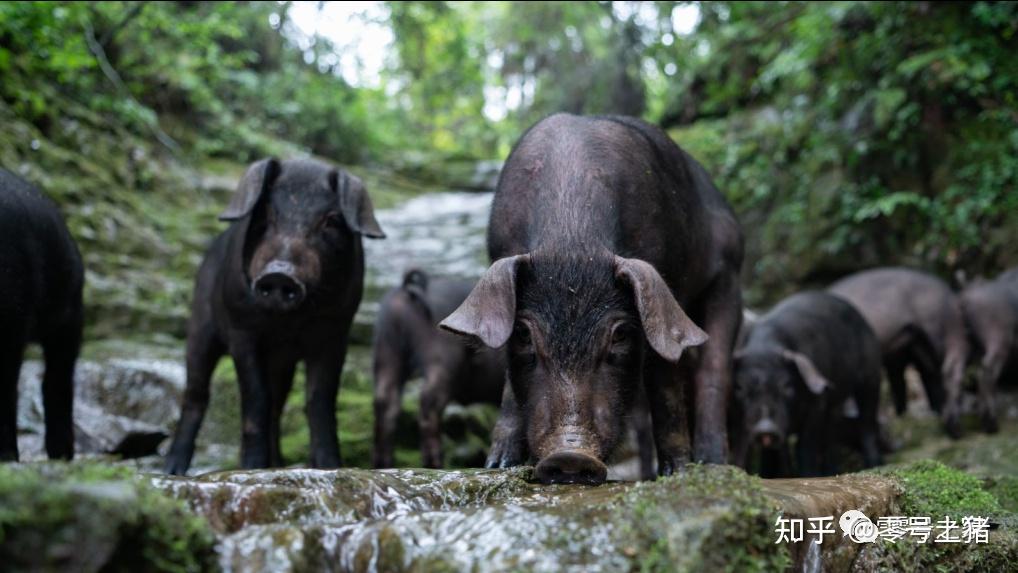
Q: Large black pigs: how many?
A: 7